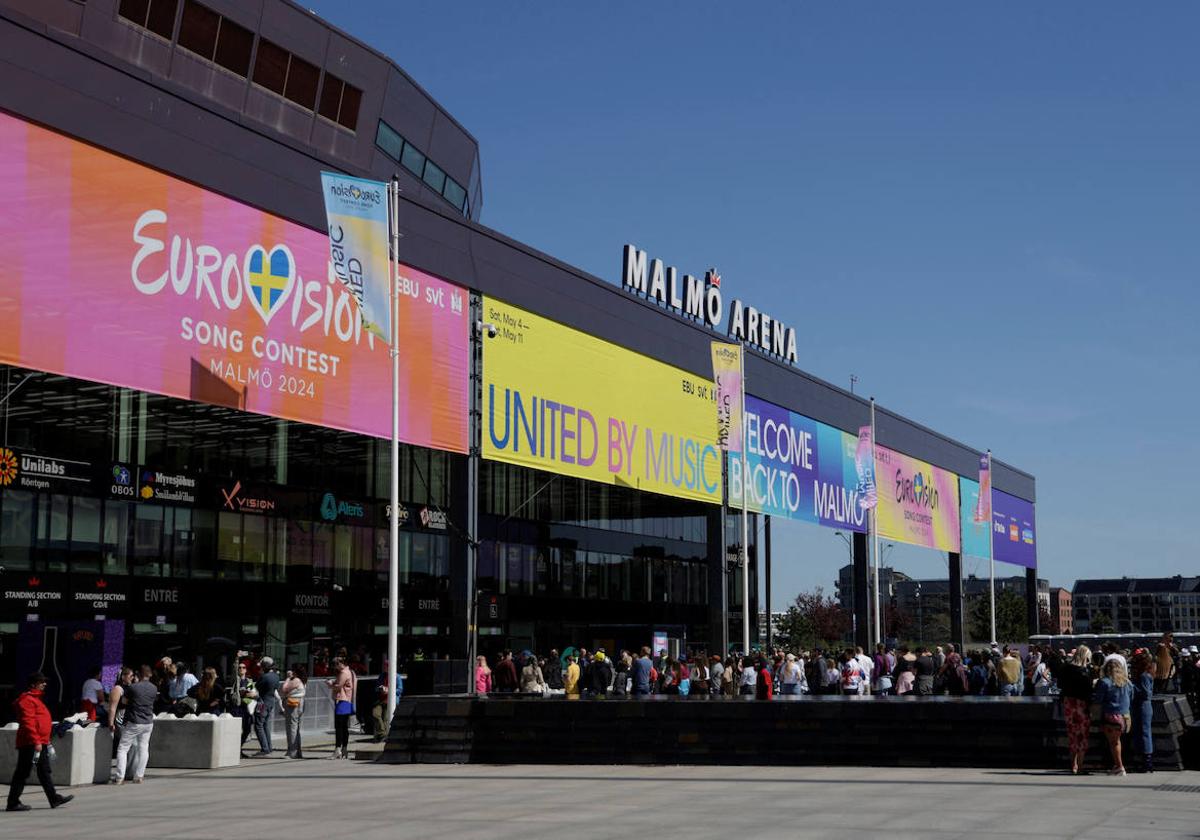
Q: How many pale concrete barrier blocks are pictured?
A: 2